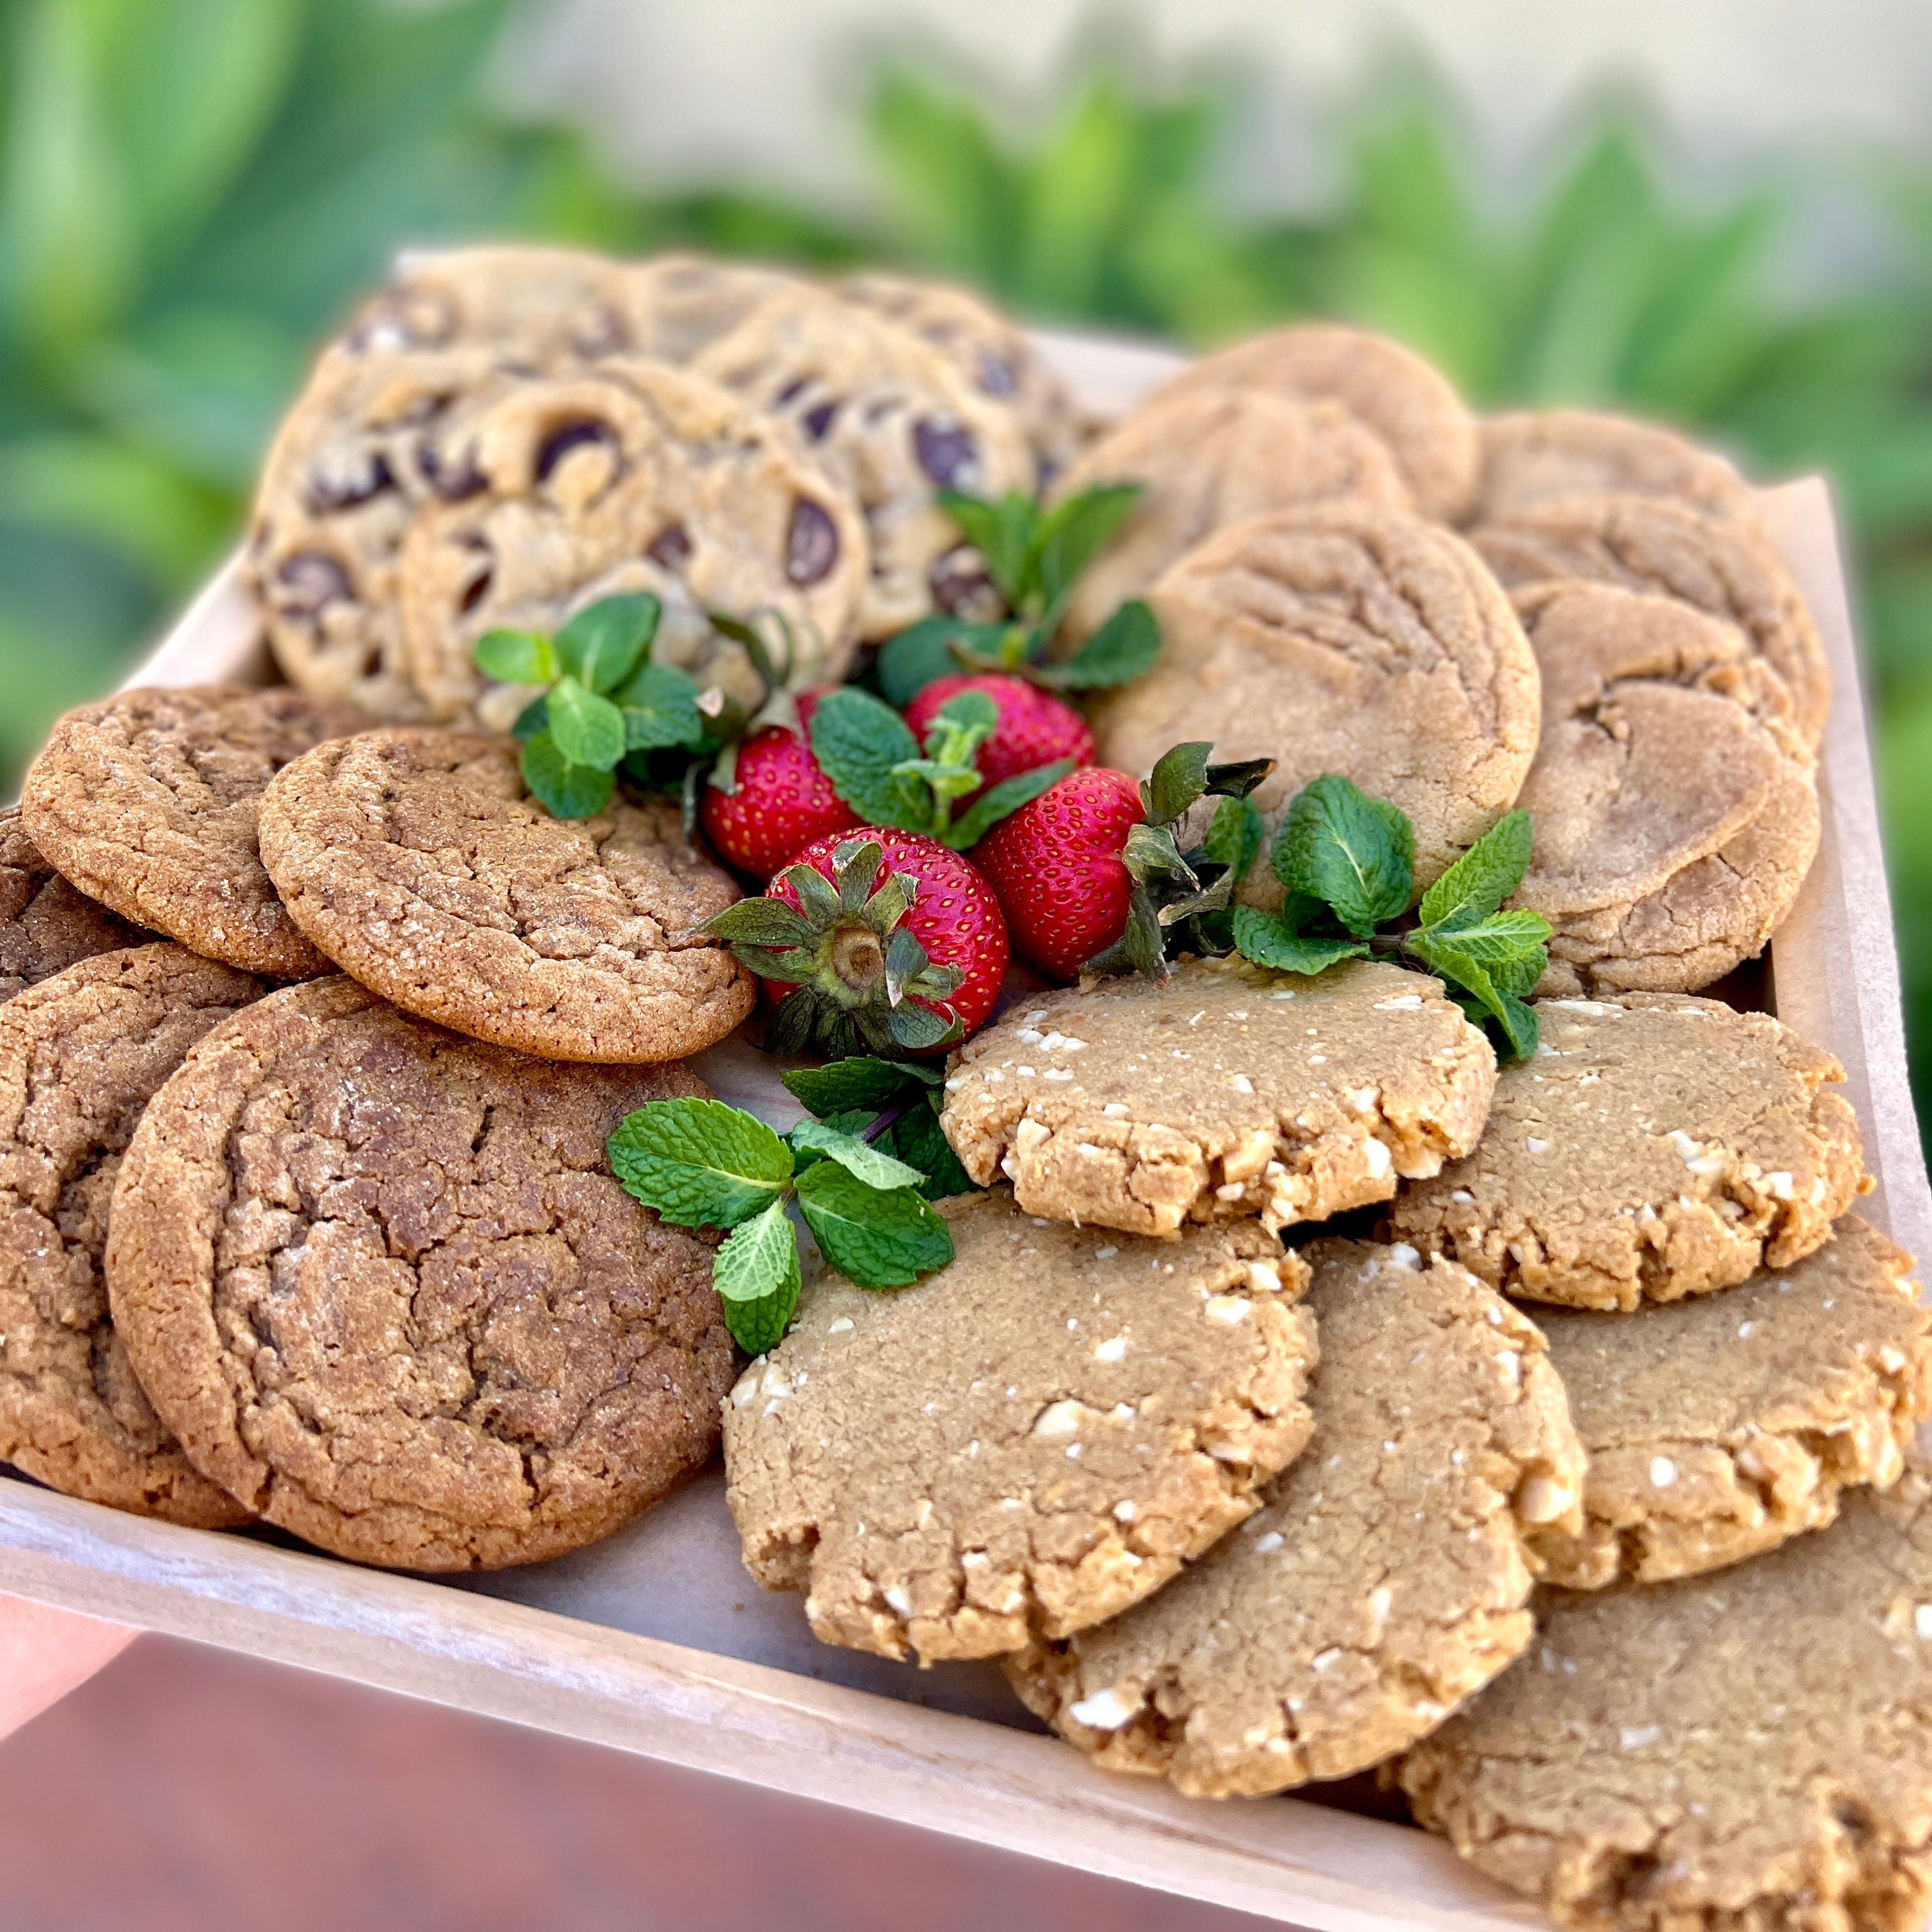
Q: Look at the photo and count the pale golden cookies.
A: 6